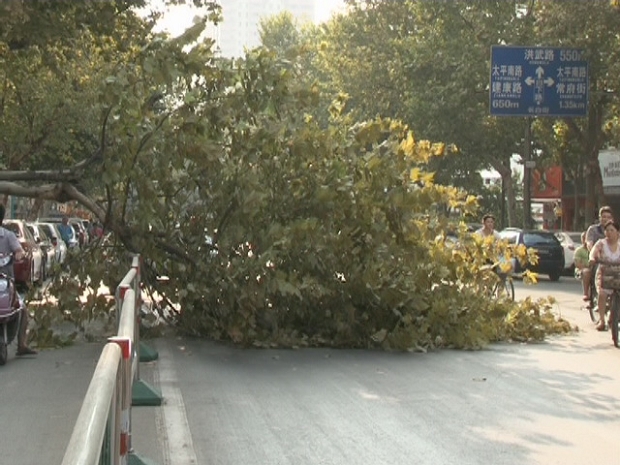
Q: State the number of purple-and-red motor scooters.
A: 1